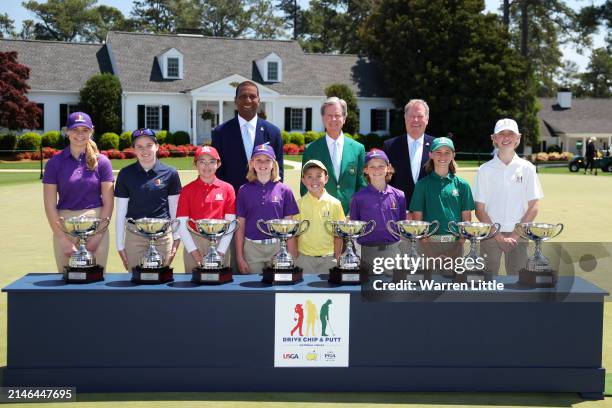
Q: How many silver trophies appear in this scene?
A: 8